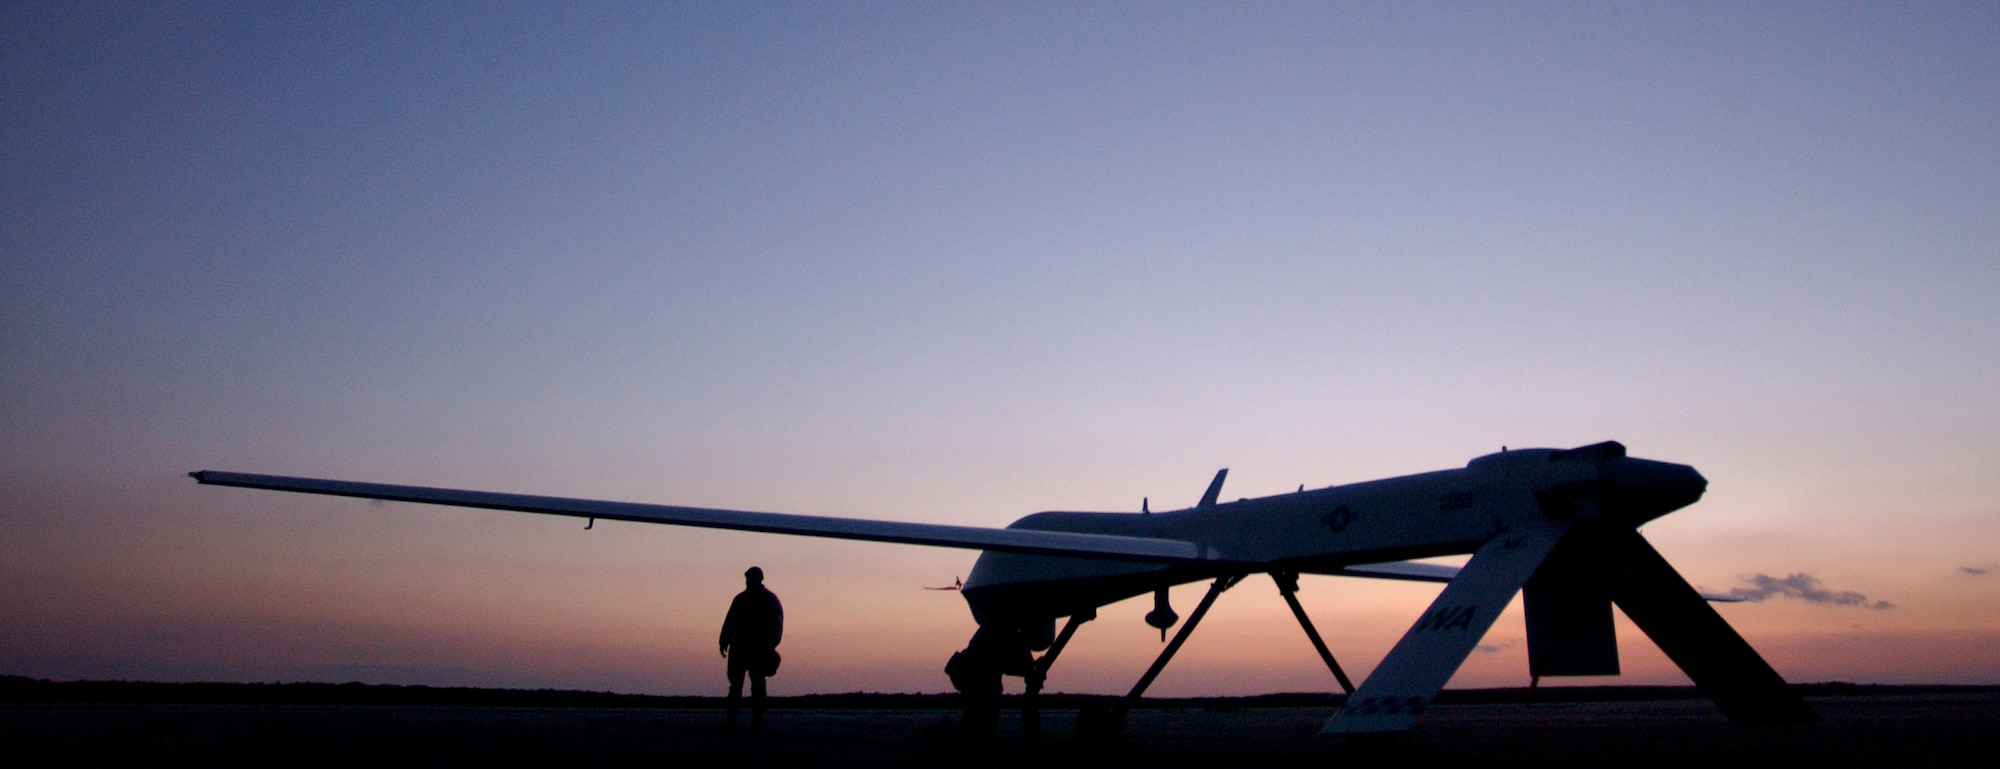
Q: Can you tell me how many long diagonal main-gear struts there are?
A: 2